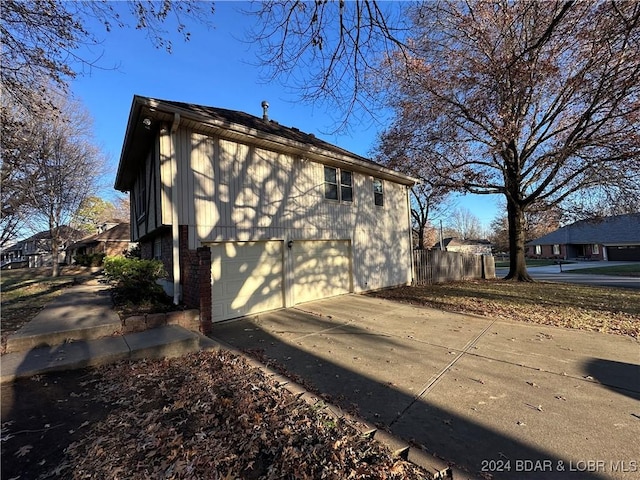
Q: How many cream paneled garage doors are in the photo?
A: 2